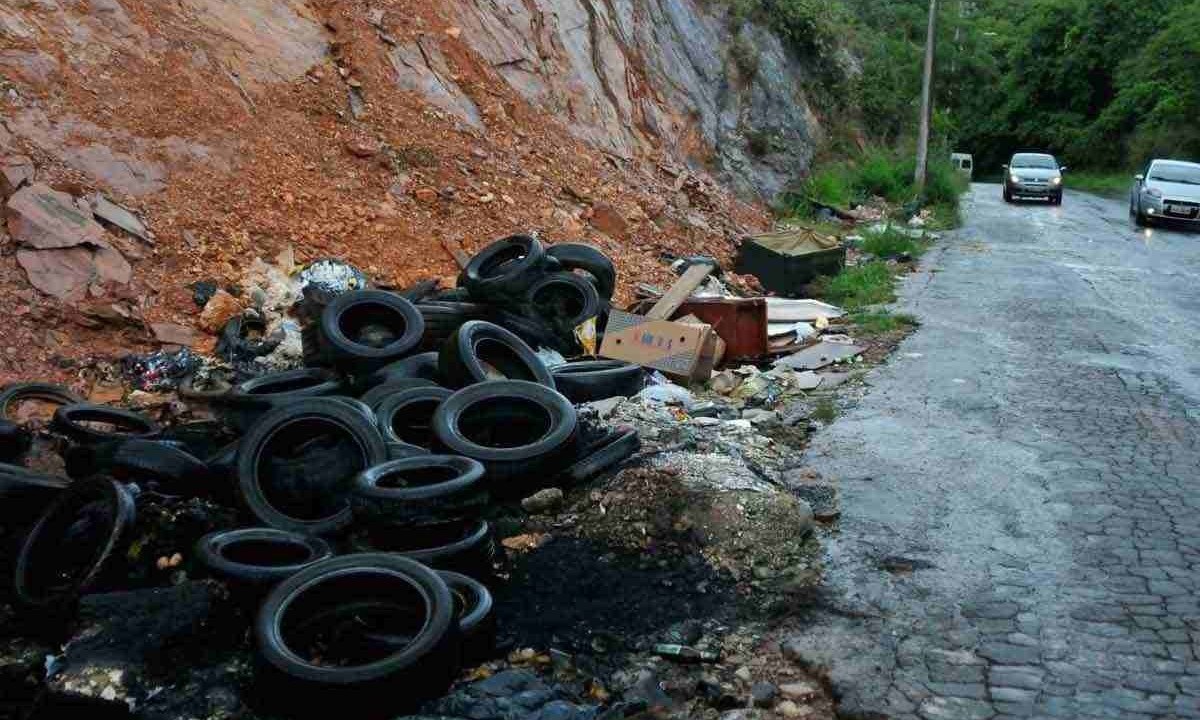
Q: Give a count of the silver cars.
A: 2